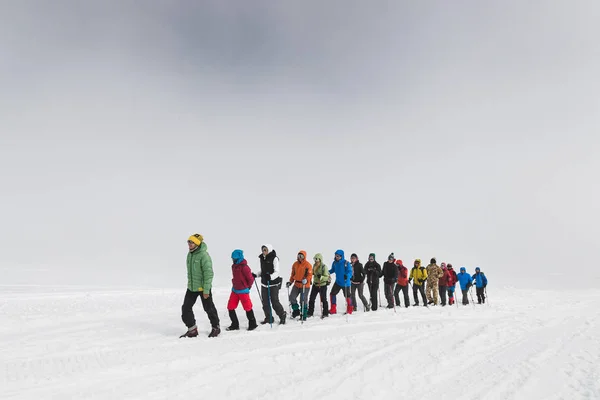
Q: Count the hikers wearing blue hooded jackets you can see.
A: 3